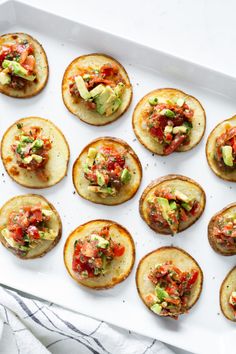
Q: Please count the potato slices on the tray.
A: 12